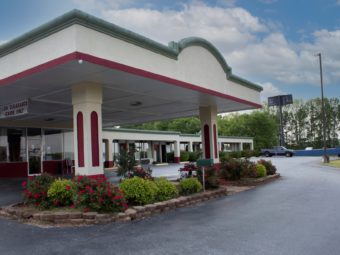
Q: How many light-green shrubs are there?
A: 5